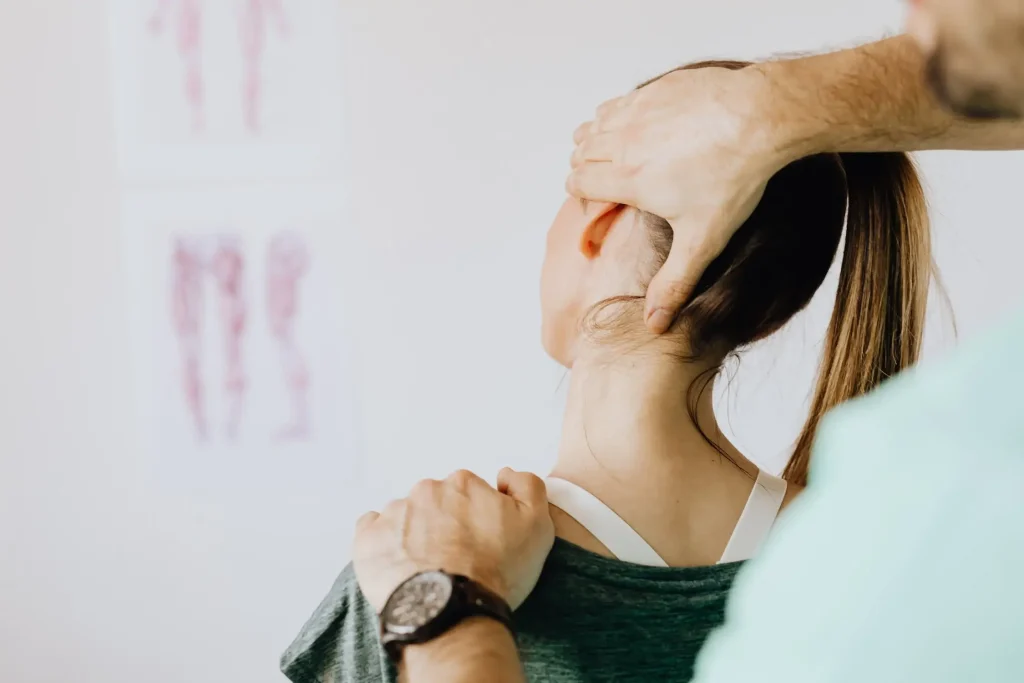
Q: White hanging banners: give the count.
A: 2